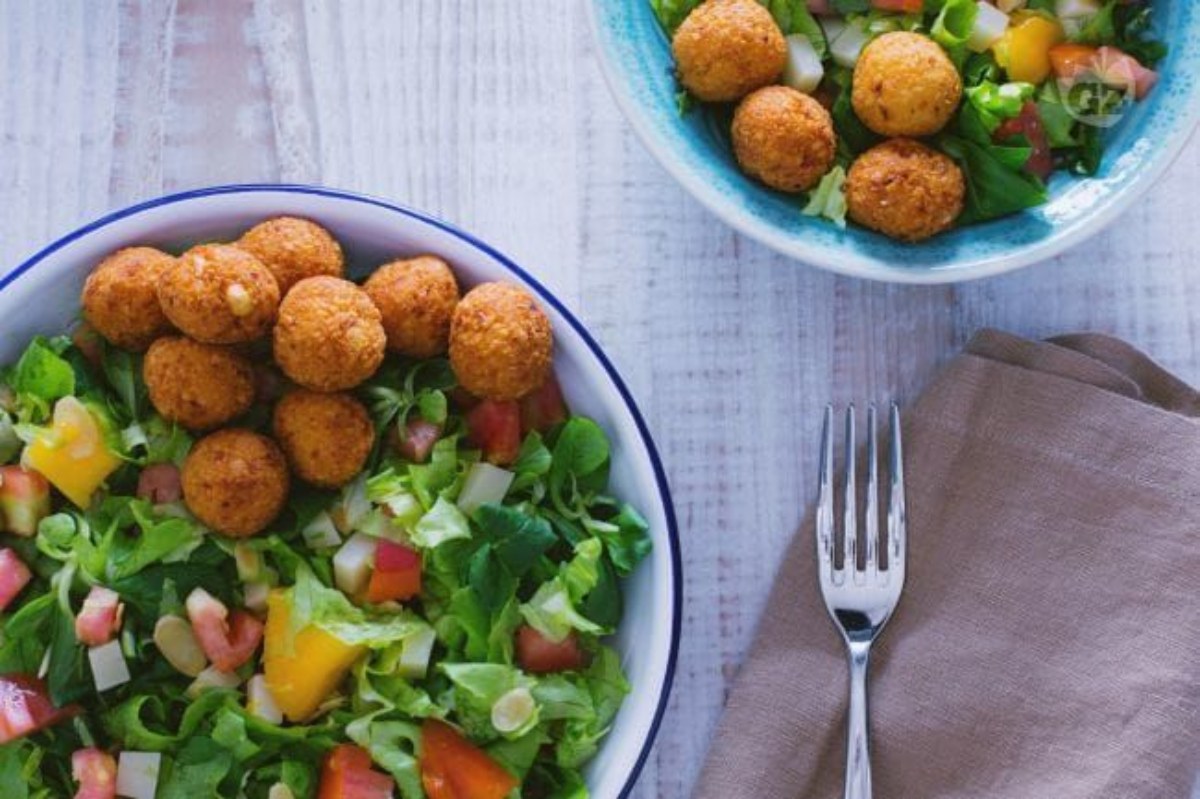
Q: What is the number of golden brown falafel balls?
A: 13